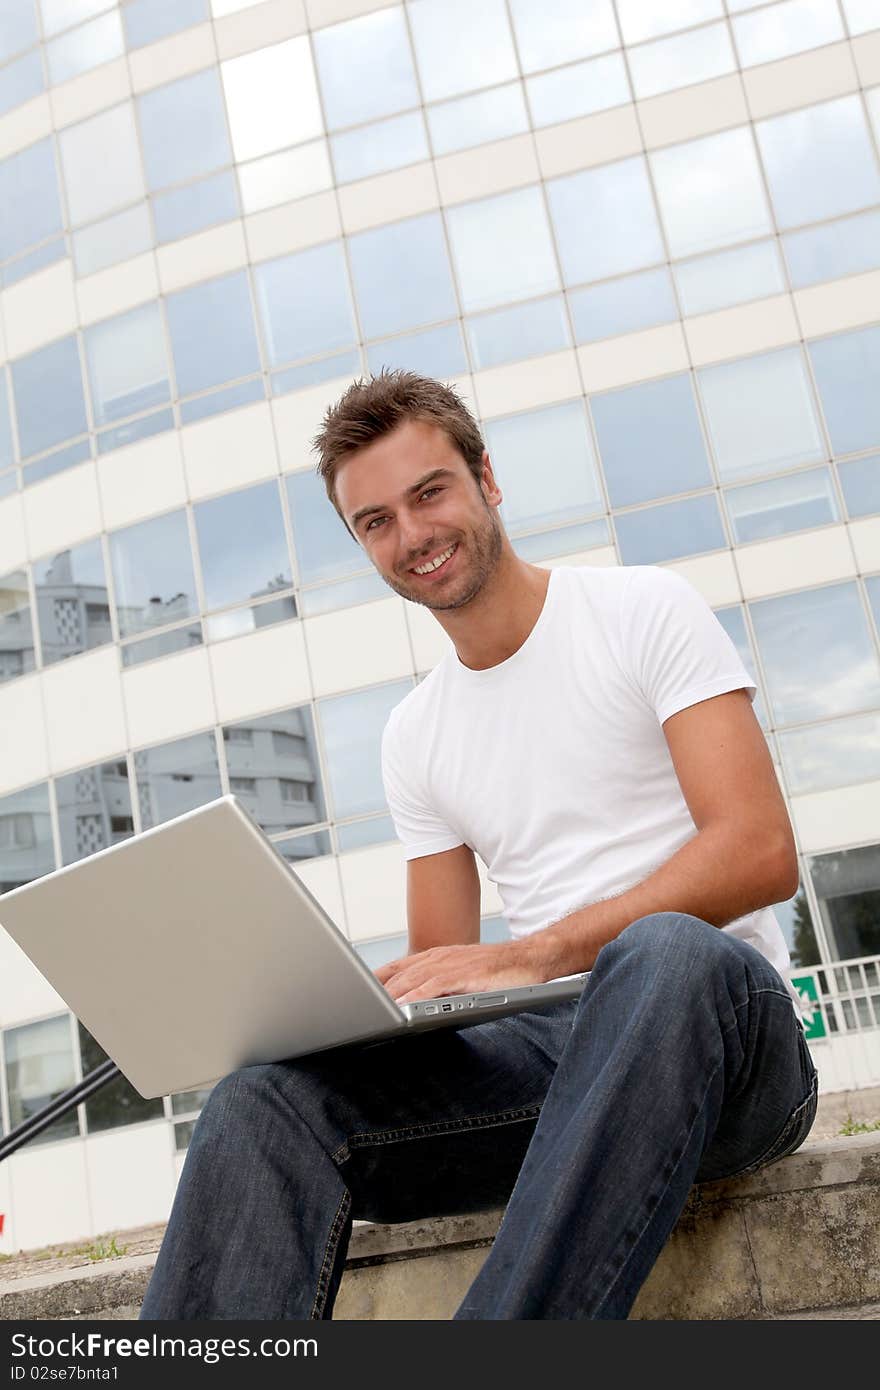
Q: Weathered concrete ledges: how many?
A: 1